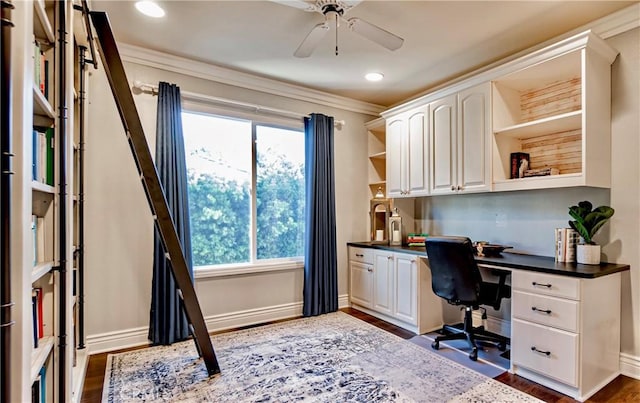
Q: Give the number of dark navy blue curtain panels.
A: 2